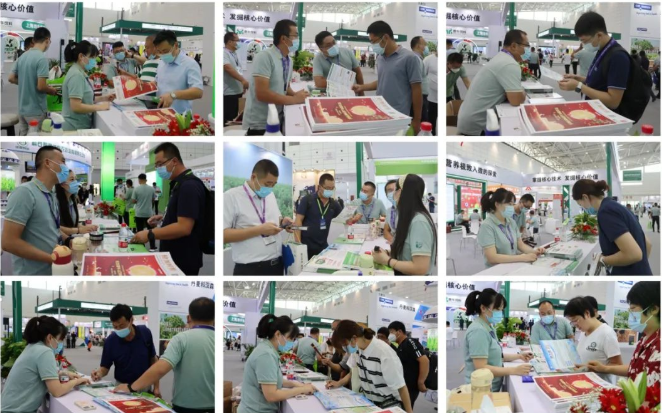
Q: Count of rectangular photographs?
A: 9